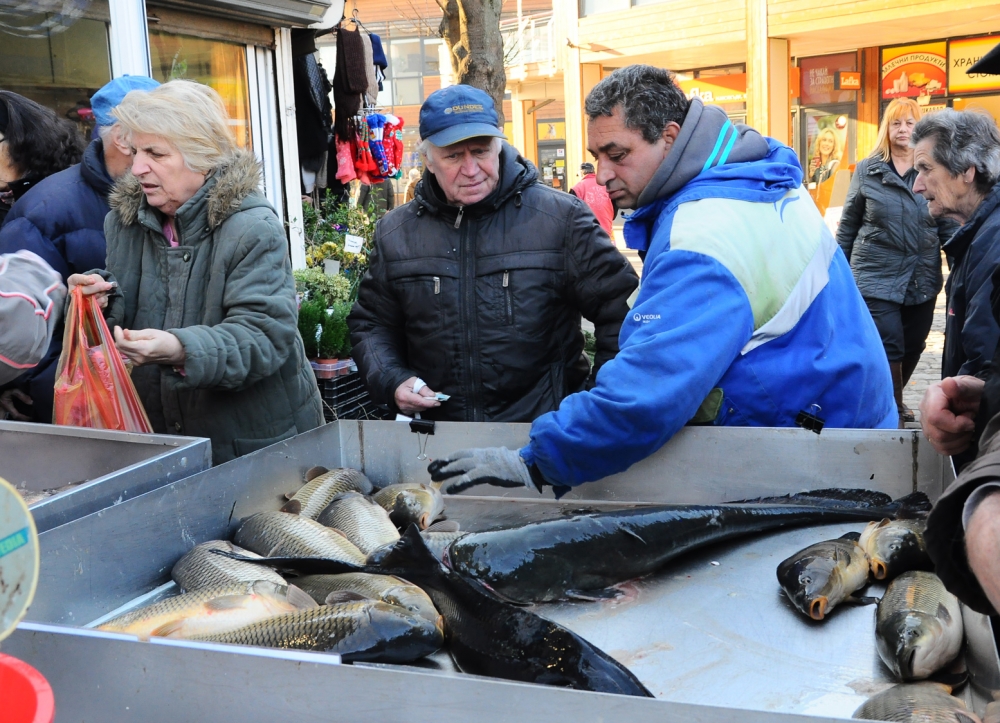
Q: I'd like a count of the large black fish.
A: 2